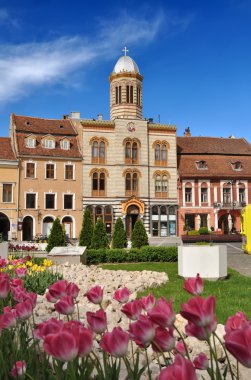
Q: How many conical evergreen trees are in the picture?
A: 5